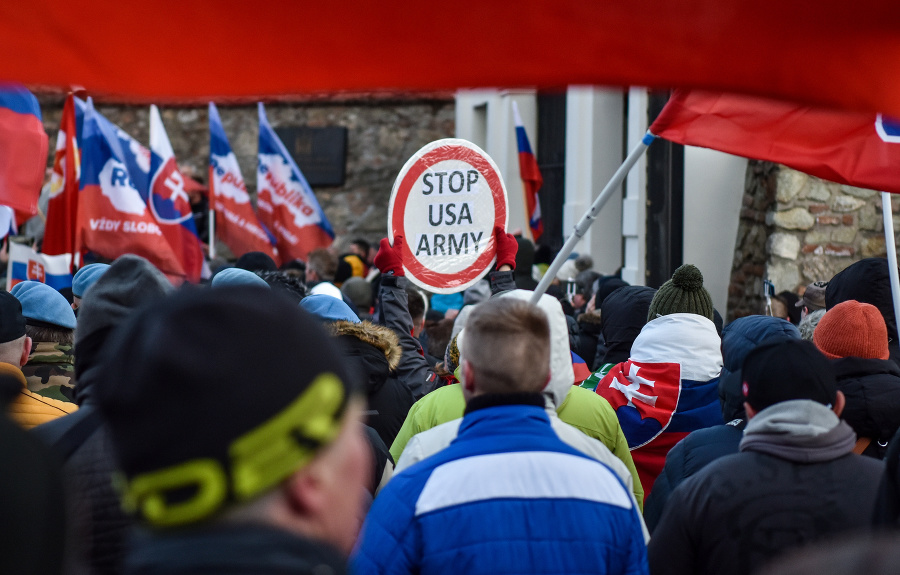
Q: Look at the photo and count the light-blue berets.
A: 4